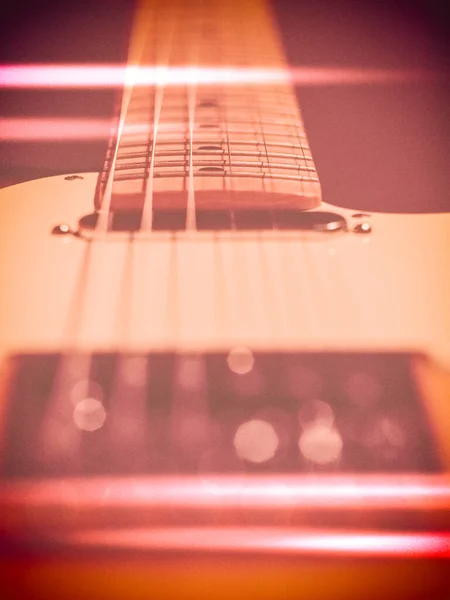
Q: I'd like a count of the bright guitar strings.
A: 3